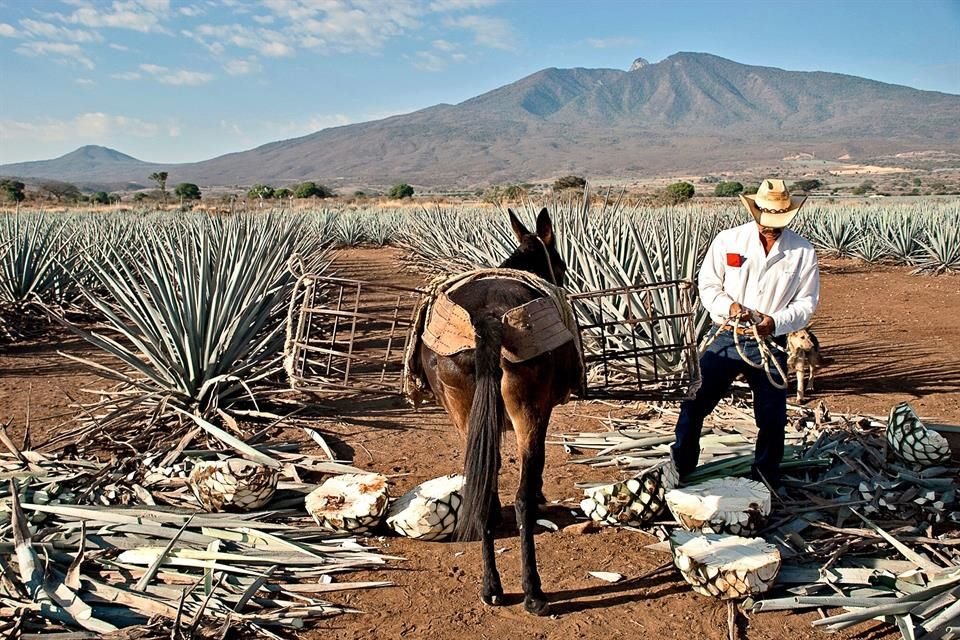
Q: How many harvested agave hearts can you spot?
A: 7